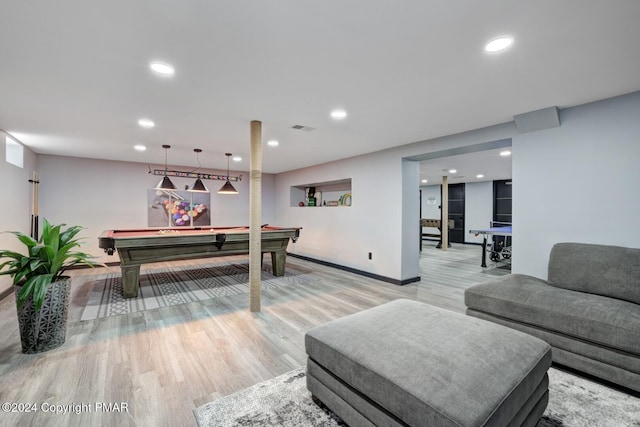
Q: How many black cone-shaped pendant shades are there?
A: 3